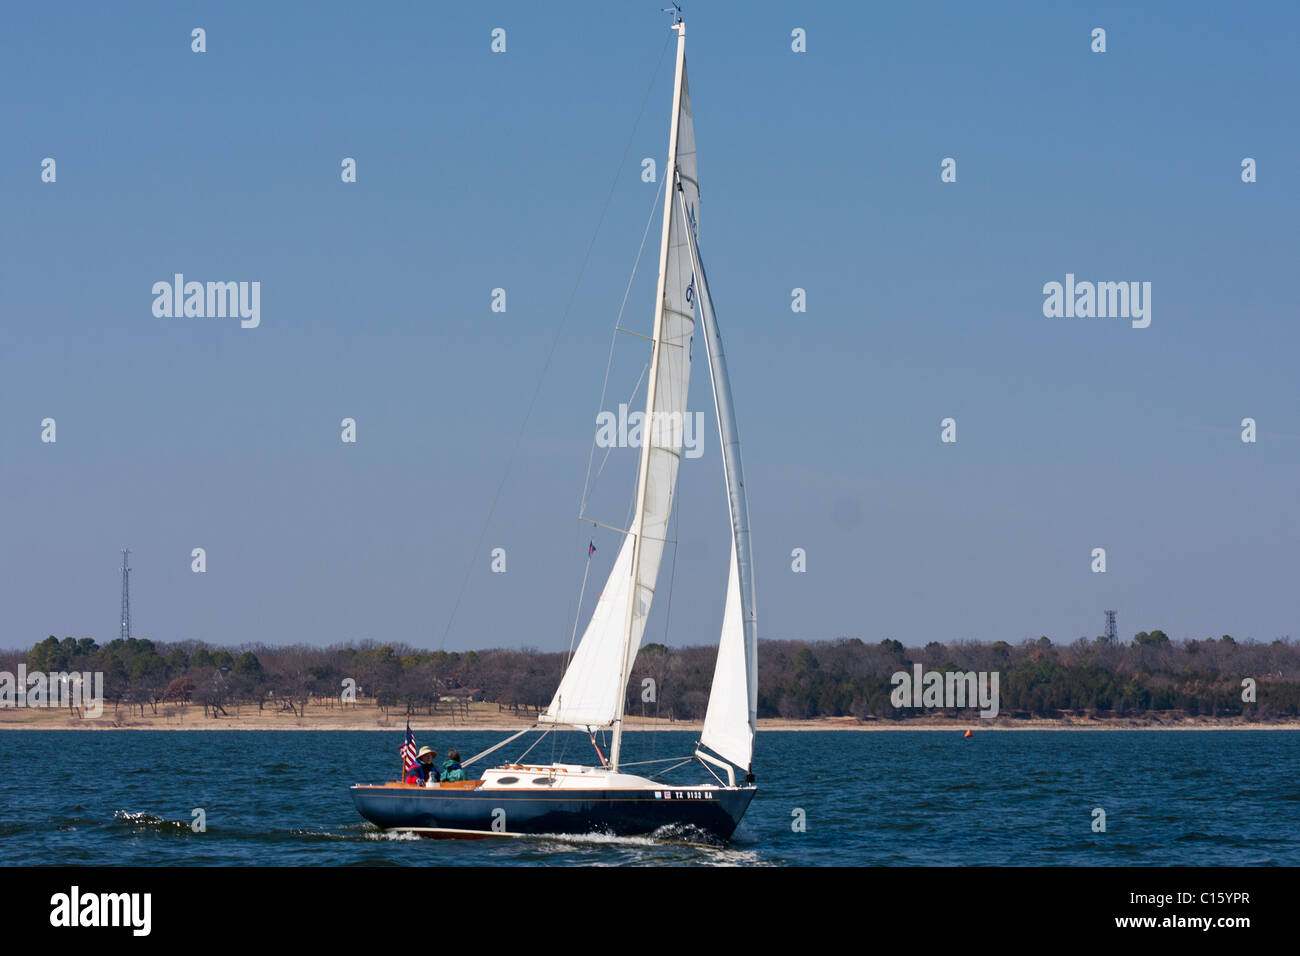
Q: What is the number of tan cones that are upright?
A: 0